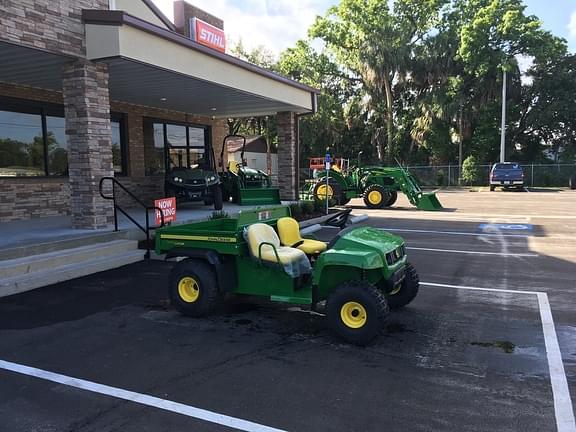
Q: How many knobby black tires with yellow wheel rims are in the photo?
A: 5